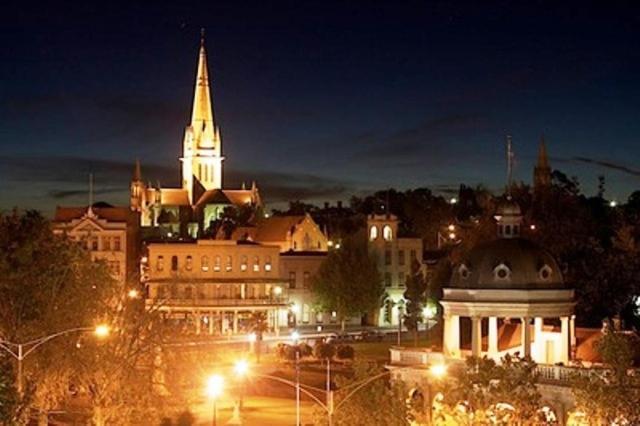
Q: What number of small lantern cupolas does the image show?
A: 1